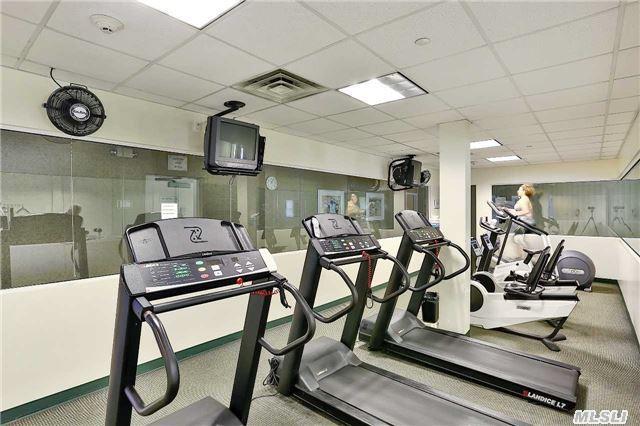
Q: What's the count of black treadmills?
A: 3